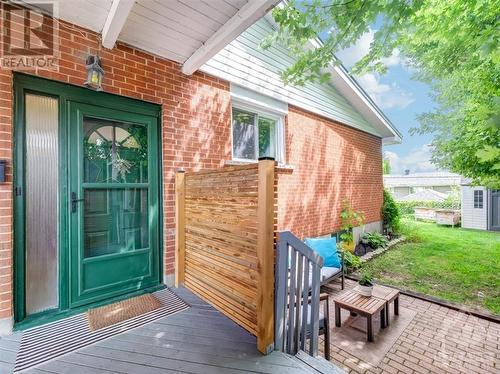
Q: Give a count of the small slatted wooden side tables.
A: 2